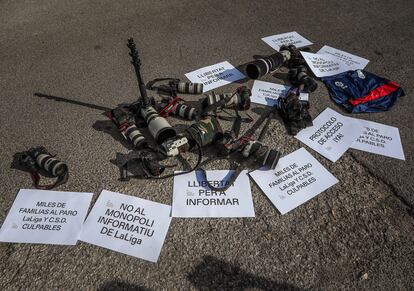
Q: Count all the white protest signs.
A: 11